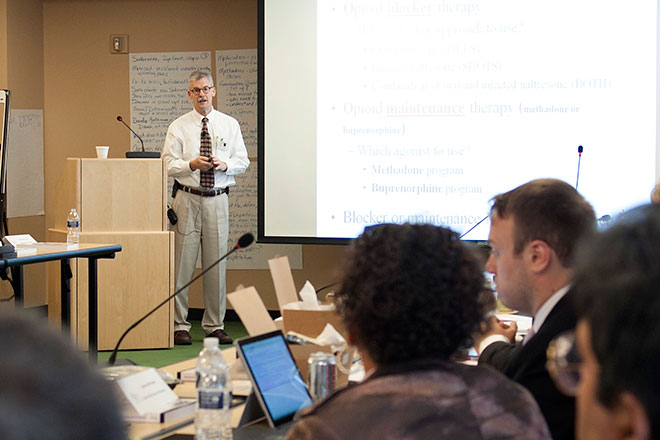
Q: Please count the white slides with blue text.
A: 1